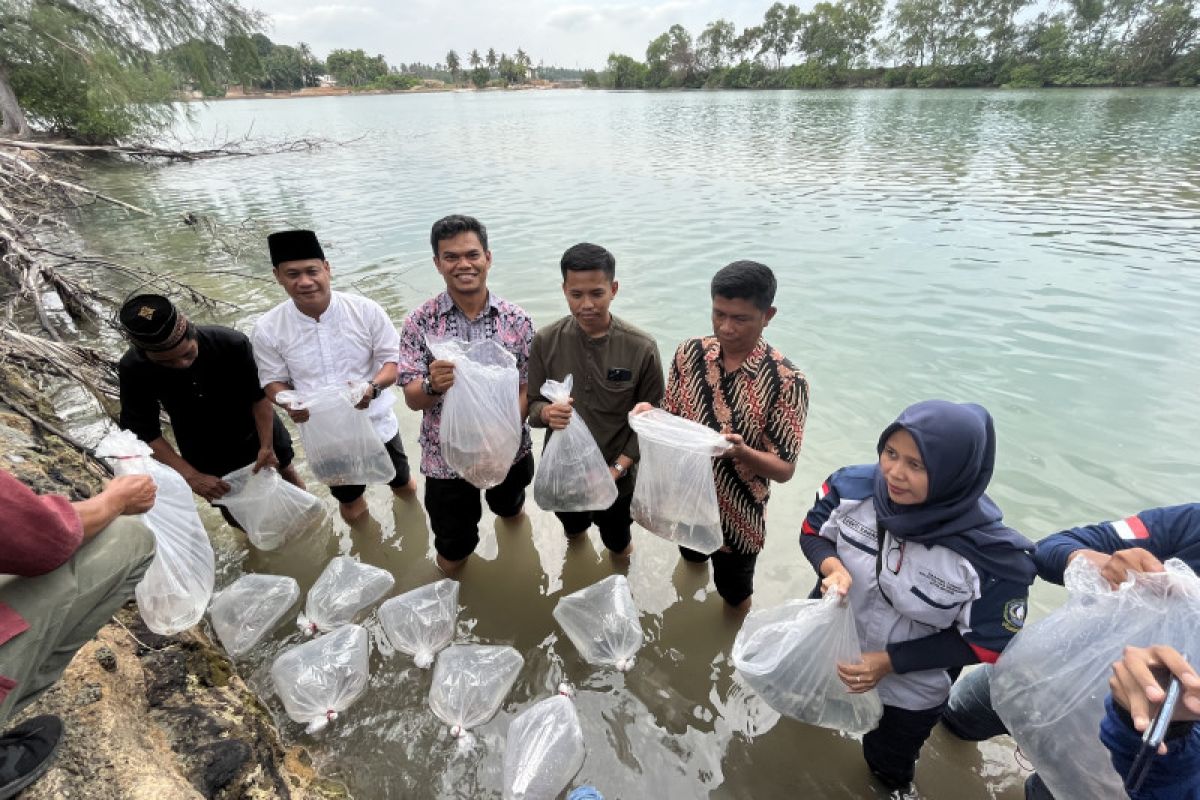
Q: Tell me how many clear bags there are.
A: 15